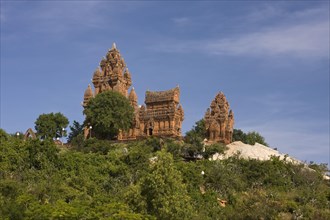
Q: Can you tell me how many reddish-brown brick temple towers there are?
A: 3